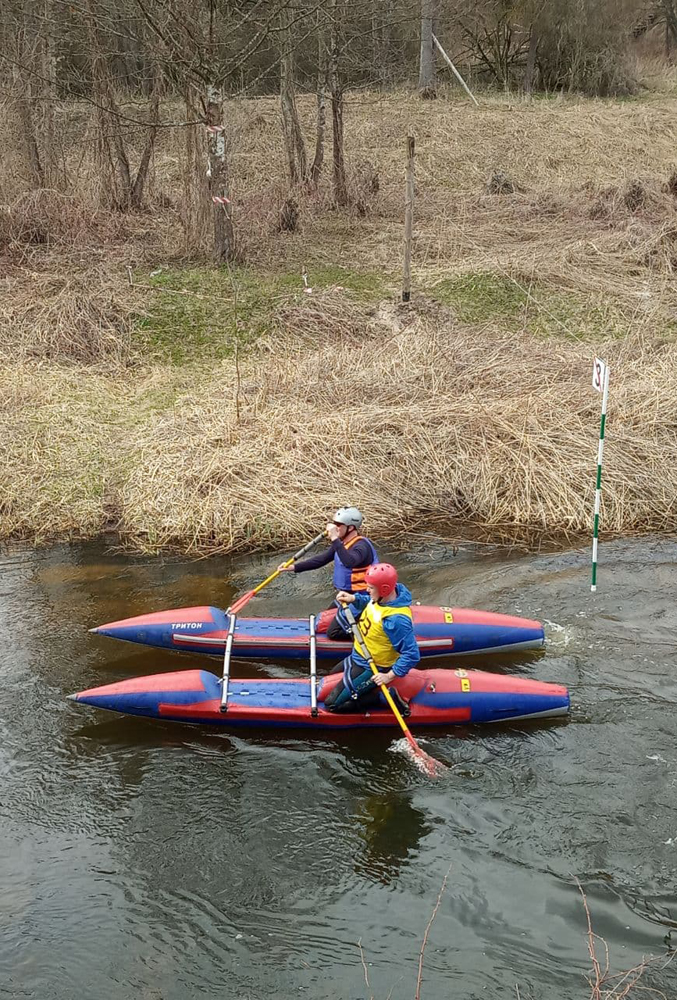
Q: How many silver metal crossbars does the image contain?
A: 2